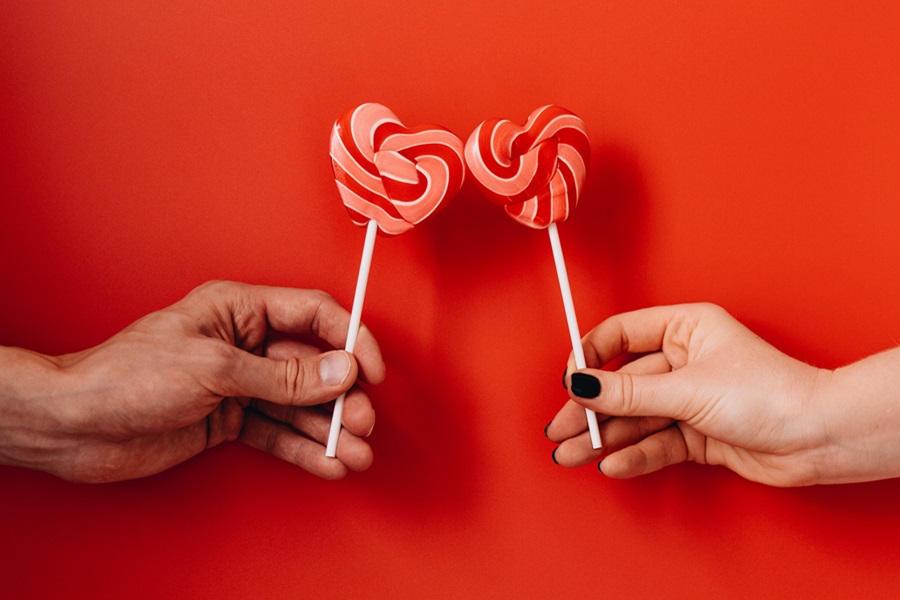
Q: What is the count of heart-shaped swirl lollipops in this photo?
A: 2